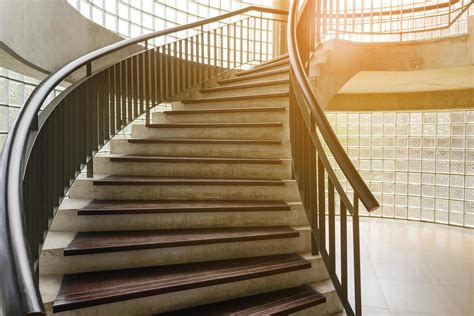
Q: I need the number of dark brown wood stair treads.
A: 14